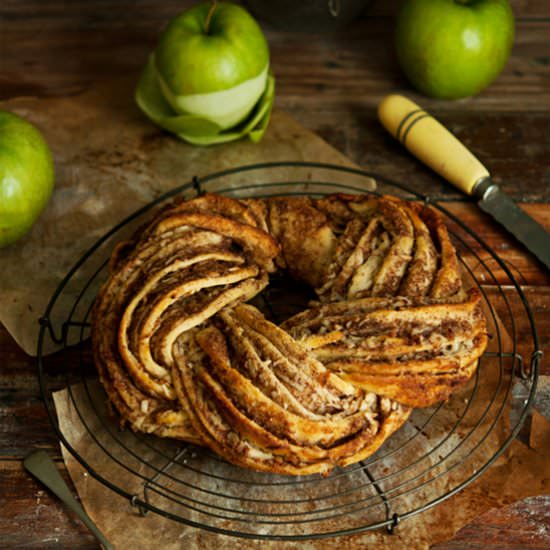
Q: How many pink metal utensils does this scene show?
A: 0